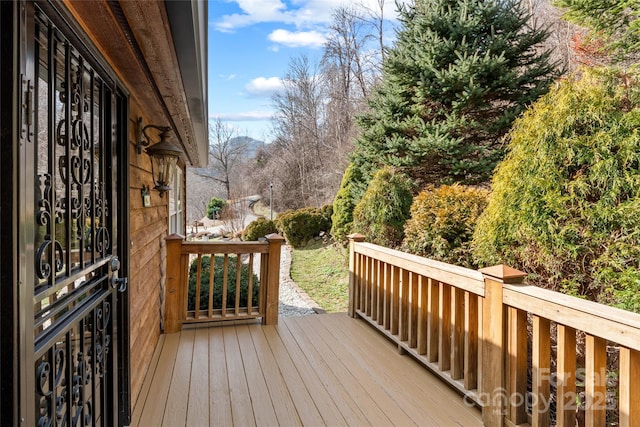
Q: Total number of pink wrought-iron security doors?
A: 0